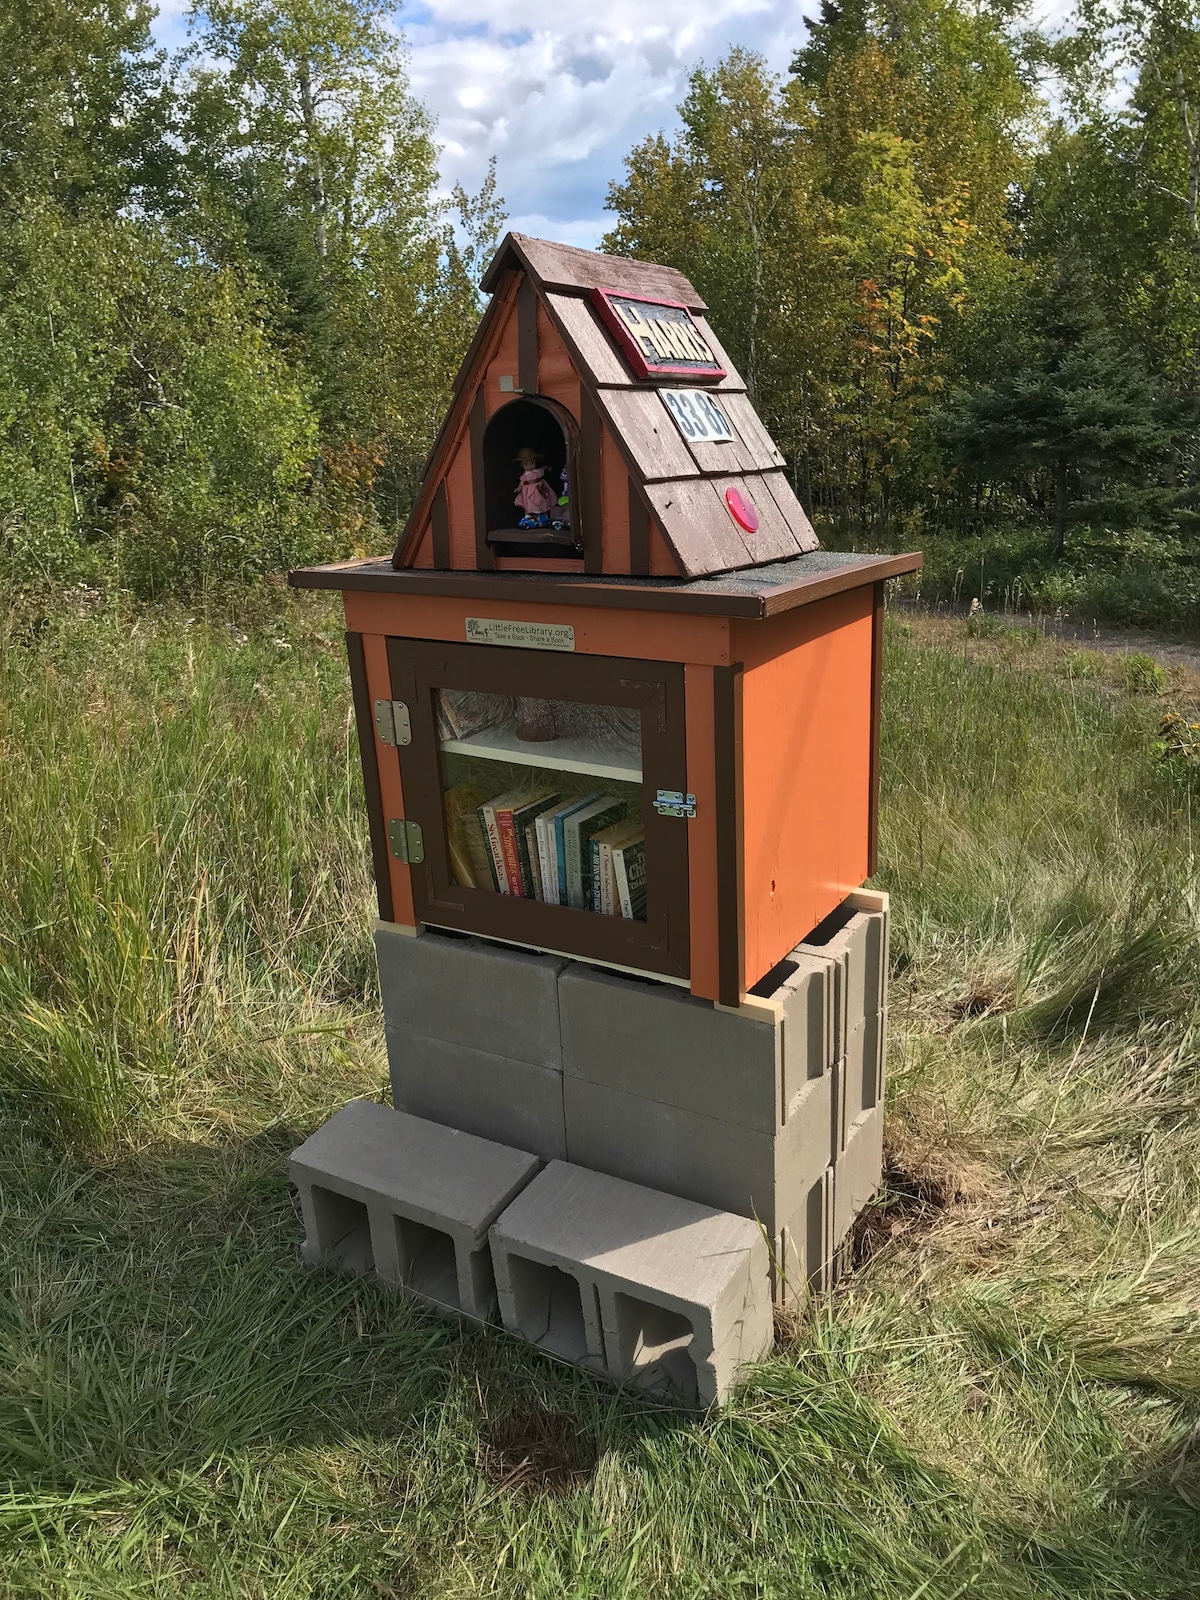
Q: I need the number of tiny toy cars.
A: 2